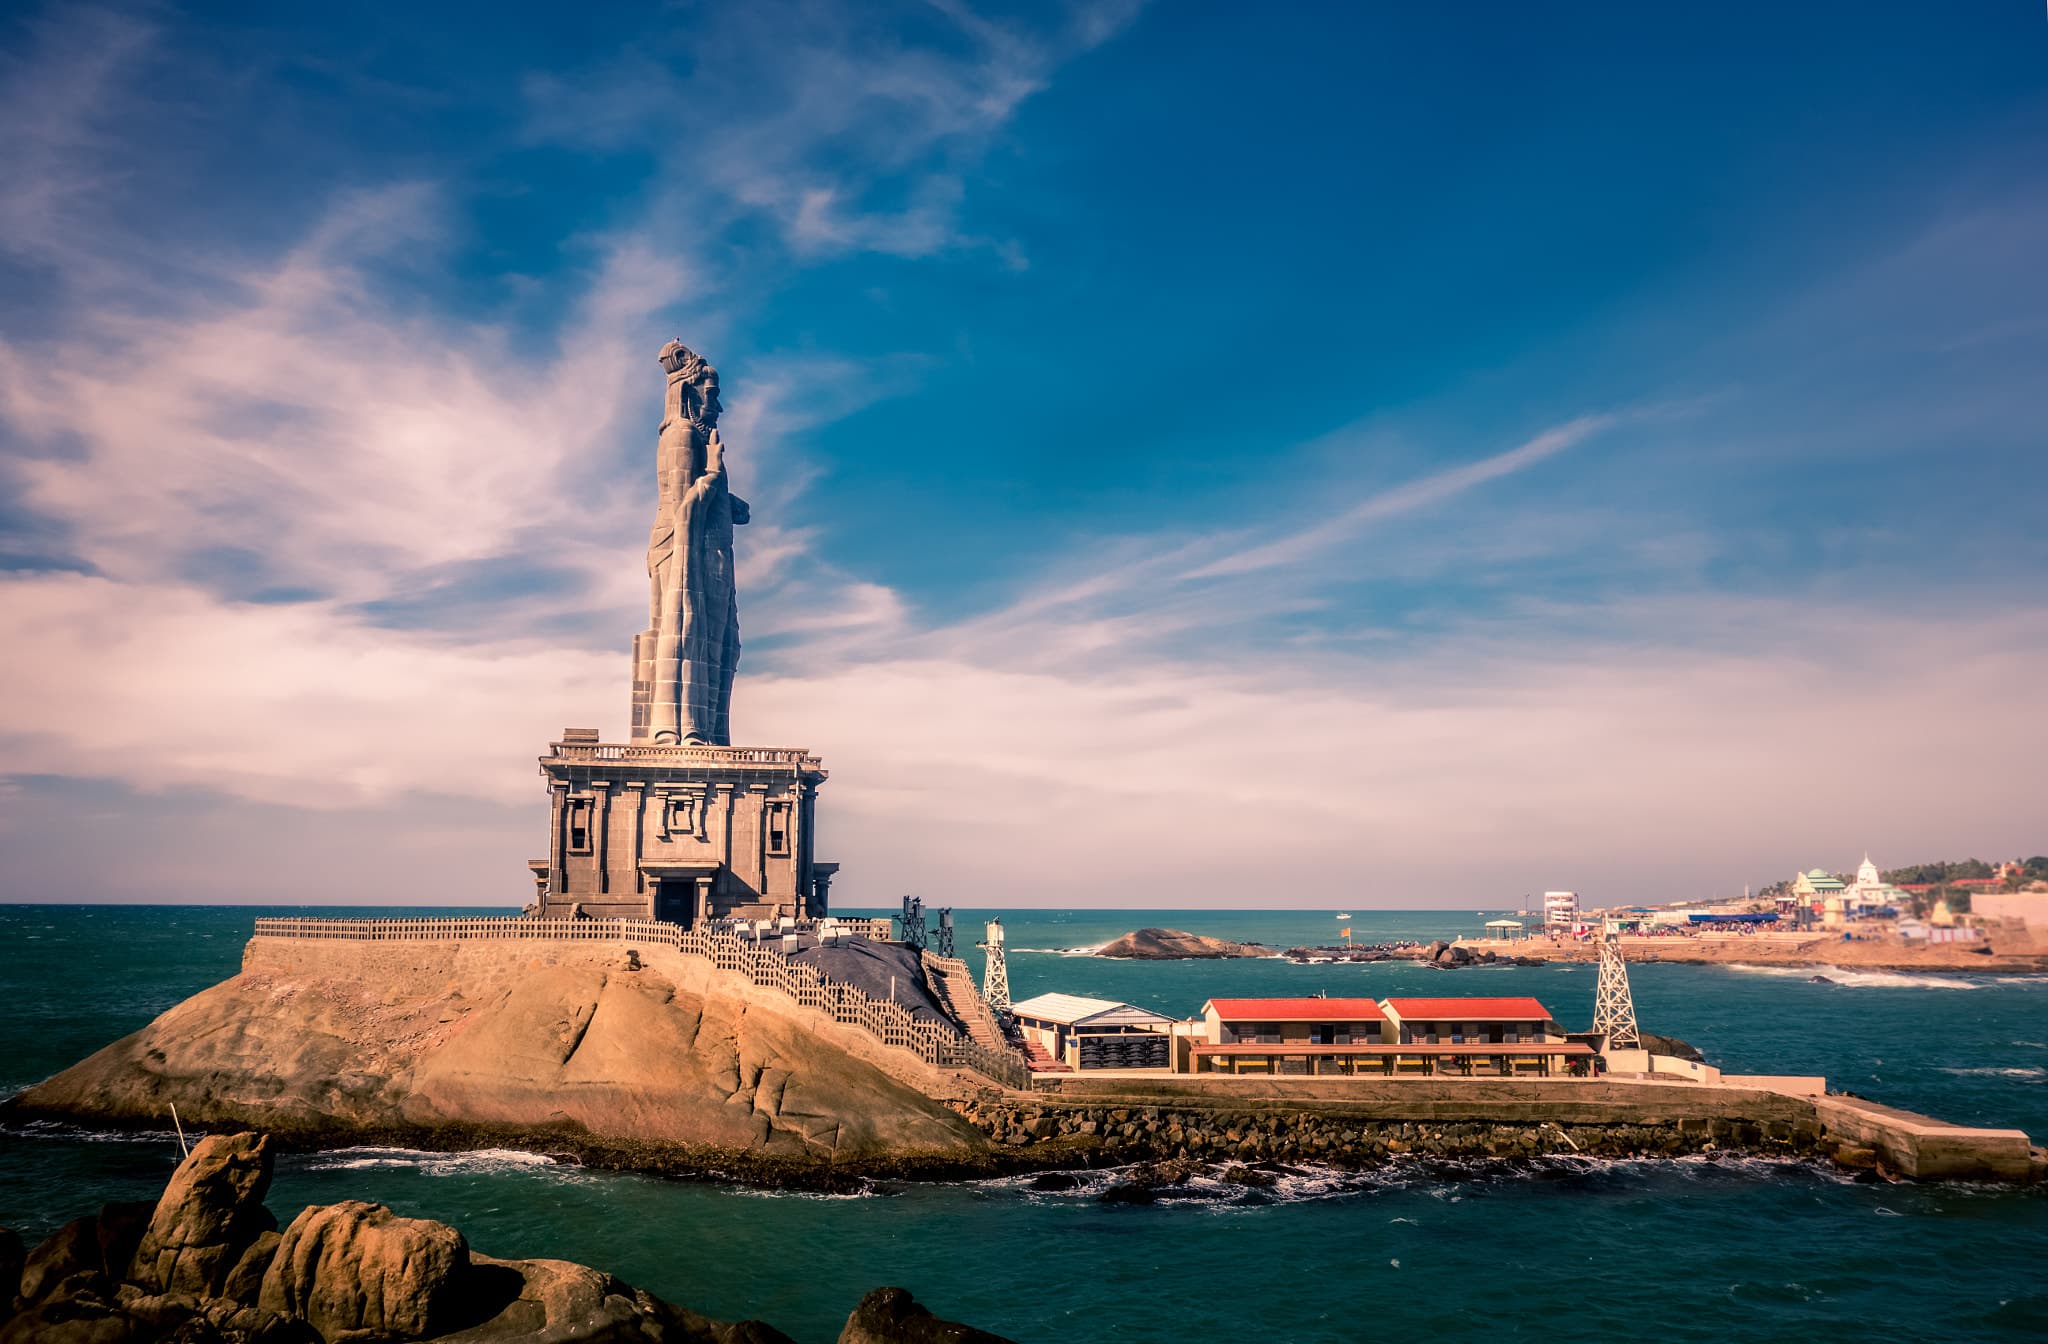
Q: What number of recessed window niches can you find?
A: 3